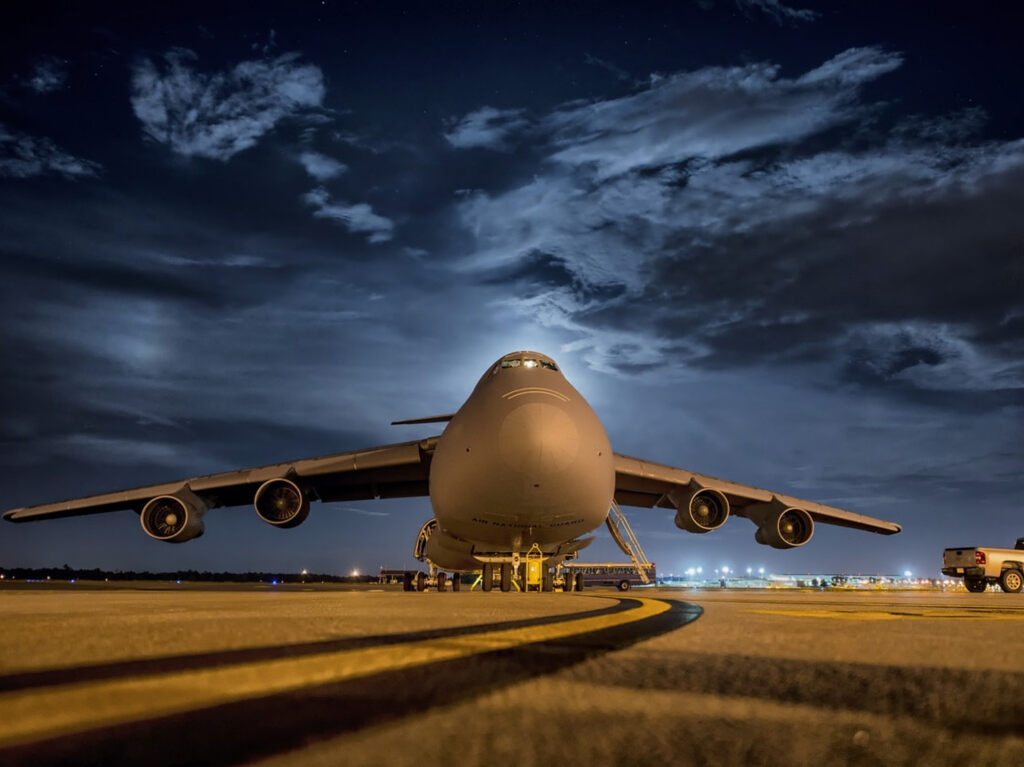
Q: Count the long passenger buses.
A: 1